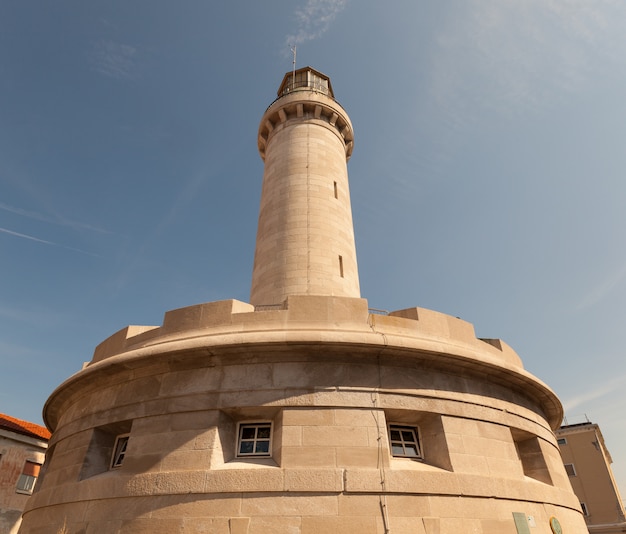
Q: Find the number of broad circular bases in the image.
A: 1